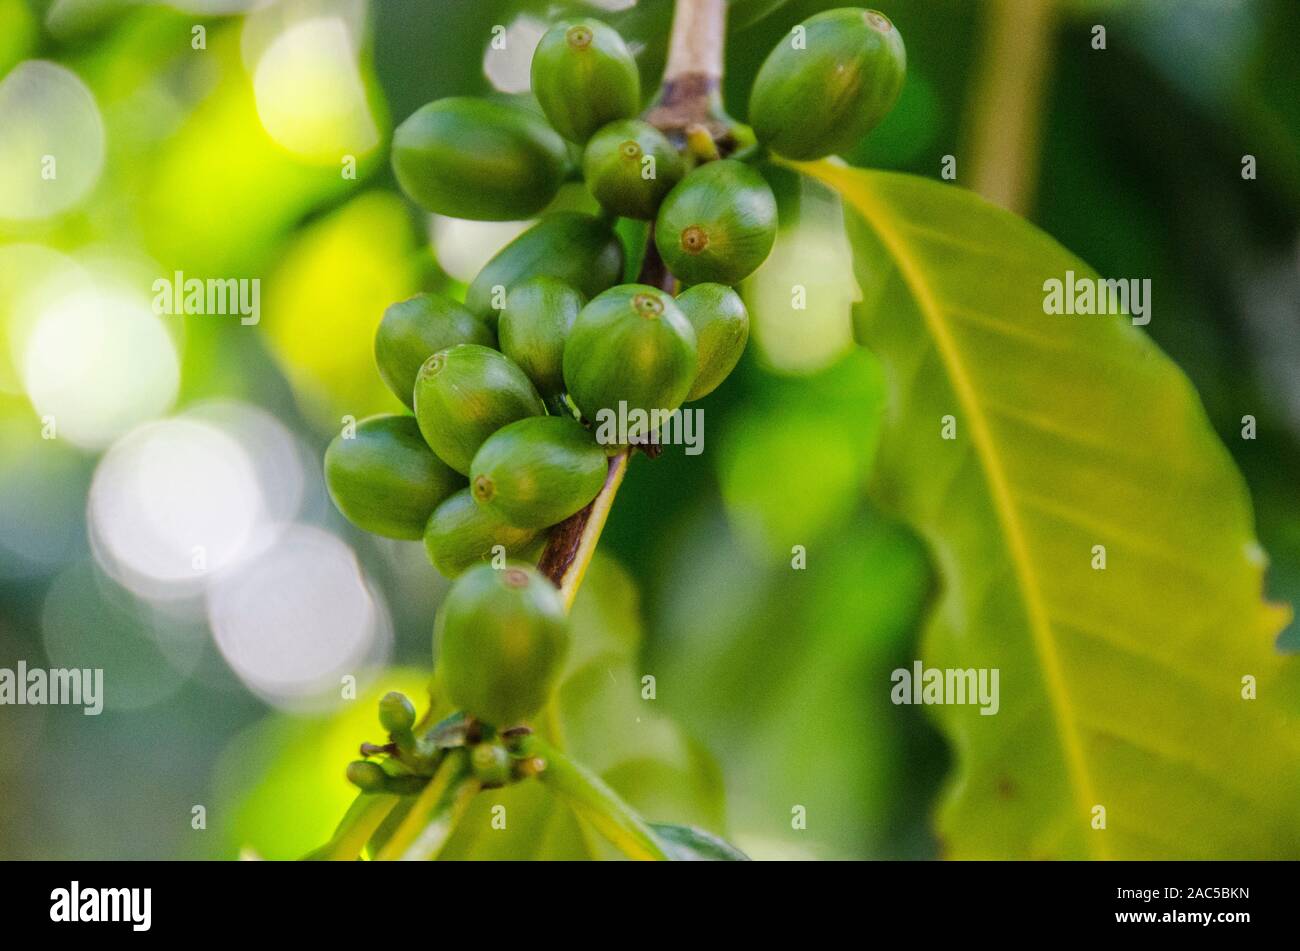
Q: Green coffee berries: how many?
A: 15